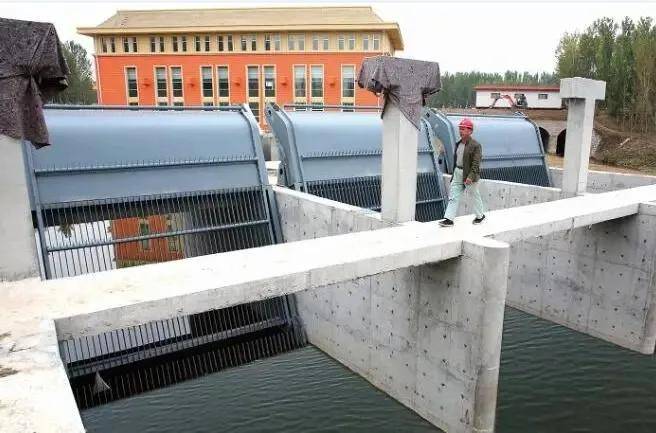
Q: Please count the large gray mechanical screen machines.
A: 3